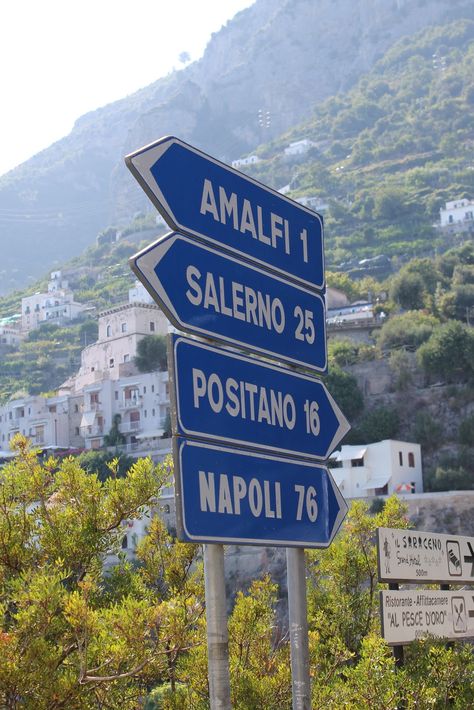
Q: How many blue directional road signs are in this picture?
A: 4